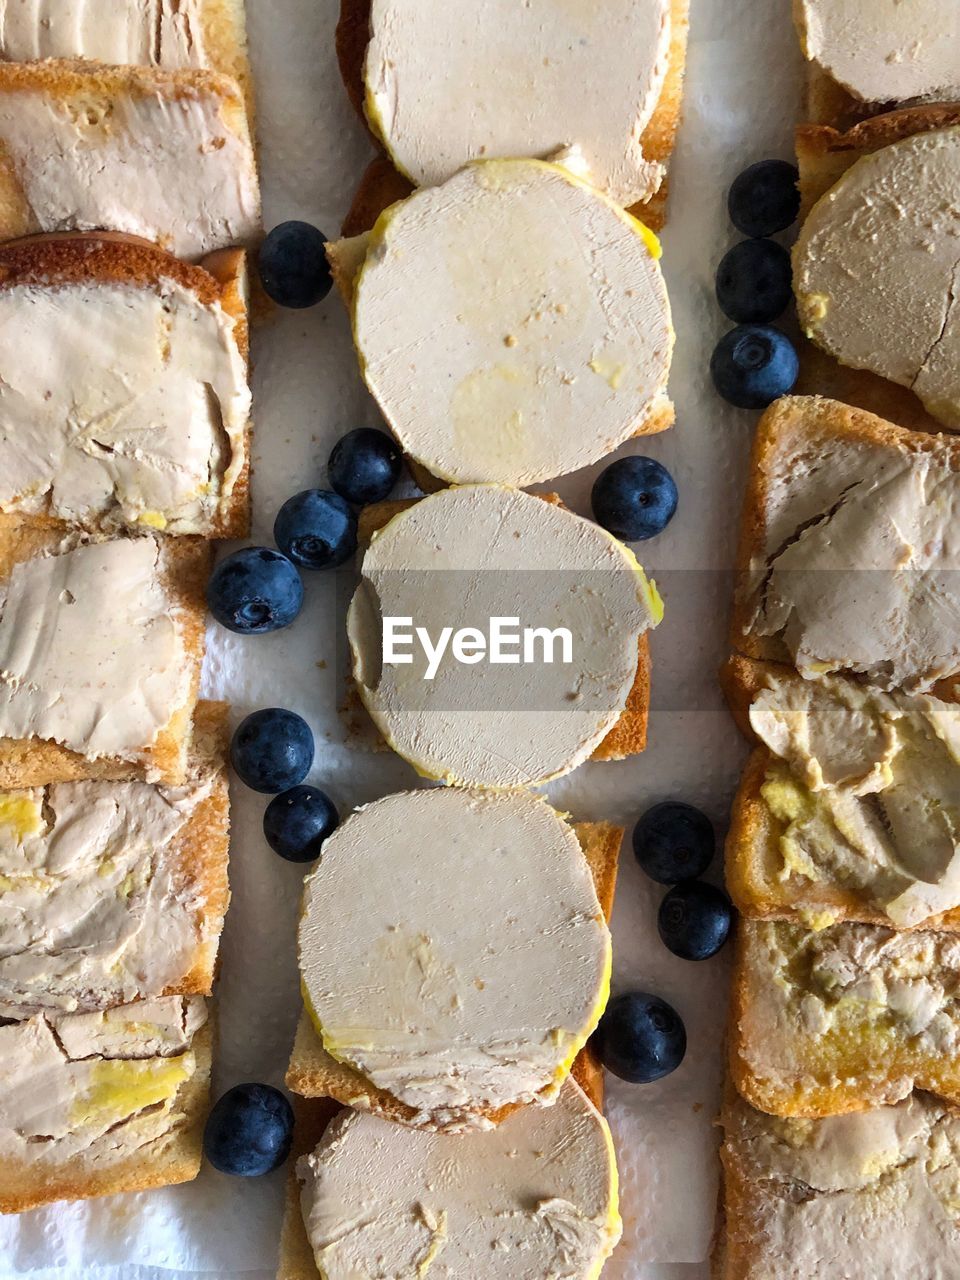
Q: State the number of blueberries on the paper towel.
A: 14